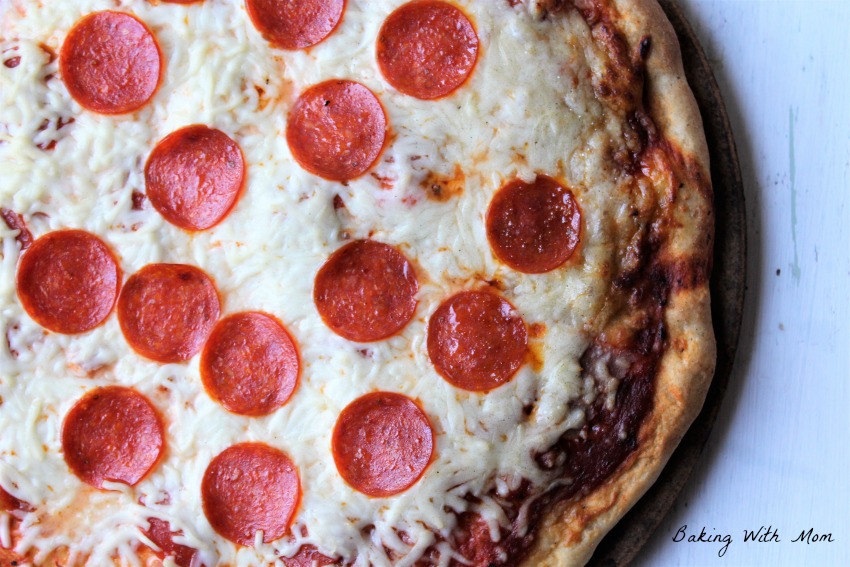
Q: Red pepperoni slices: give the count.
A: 14